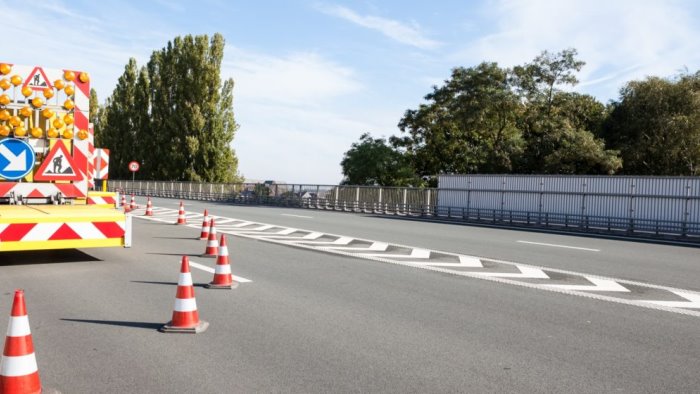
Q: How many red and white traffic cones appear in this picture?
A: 9